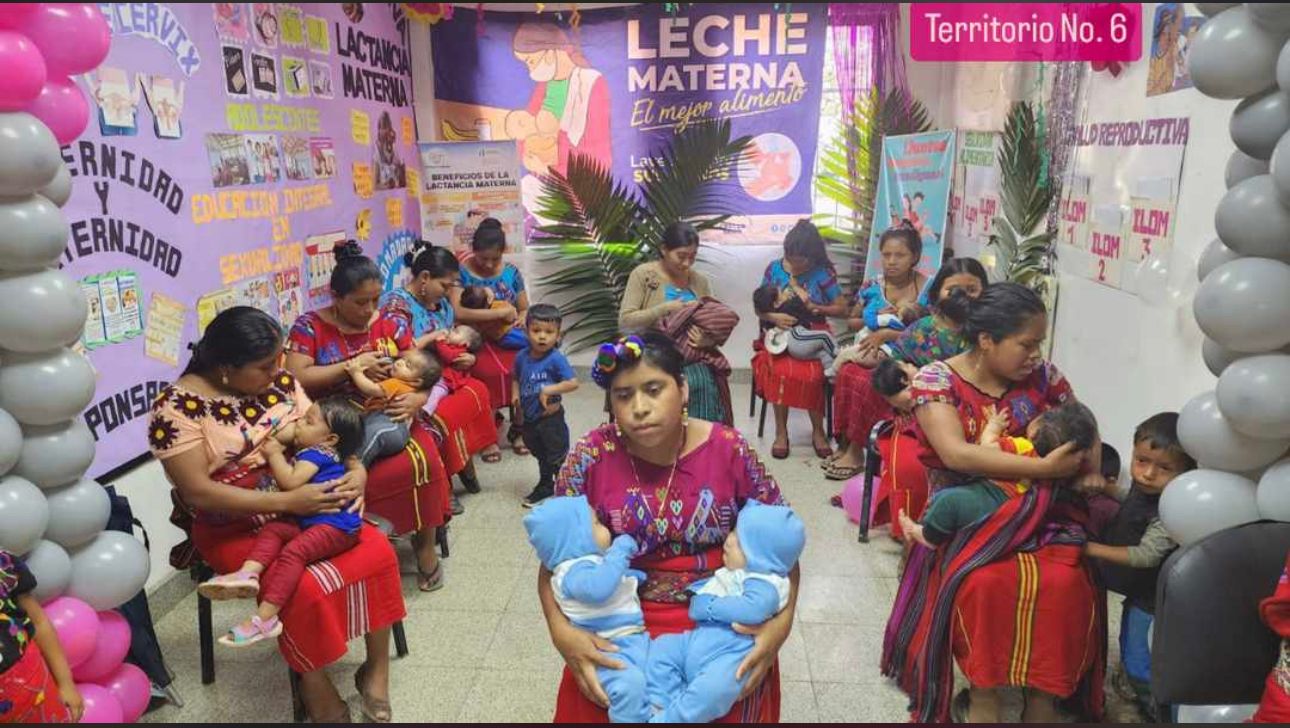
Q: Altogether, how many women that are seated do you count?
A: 10